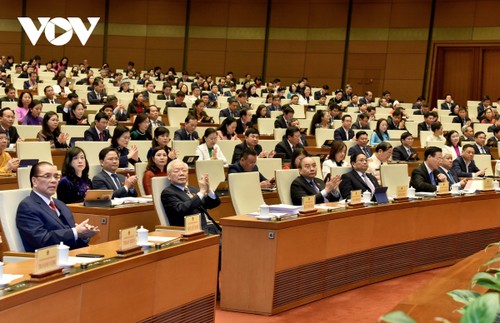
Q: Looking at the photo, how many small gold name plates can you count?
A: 8